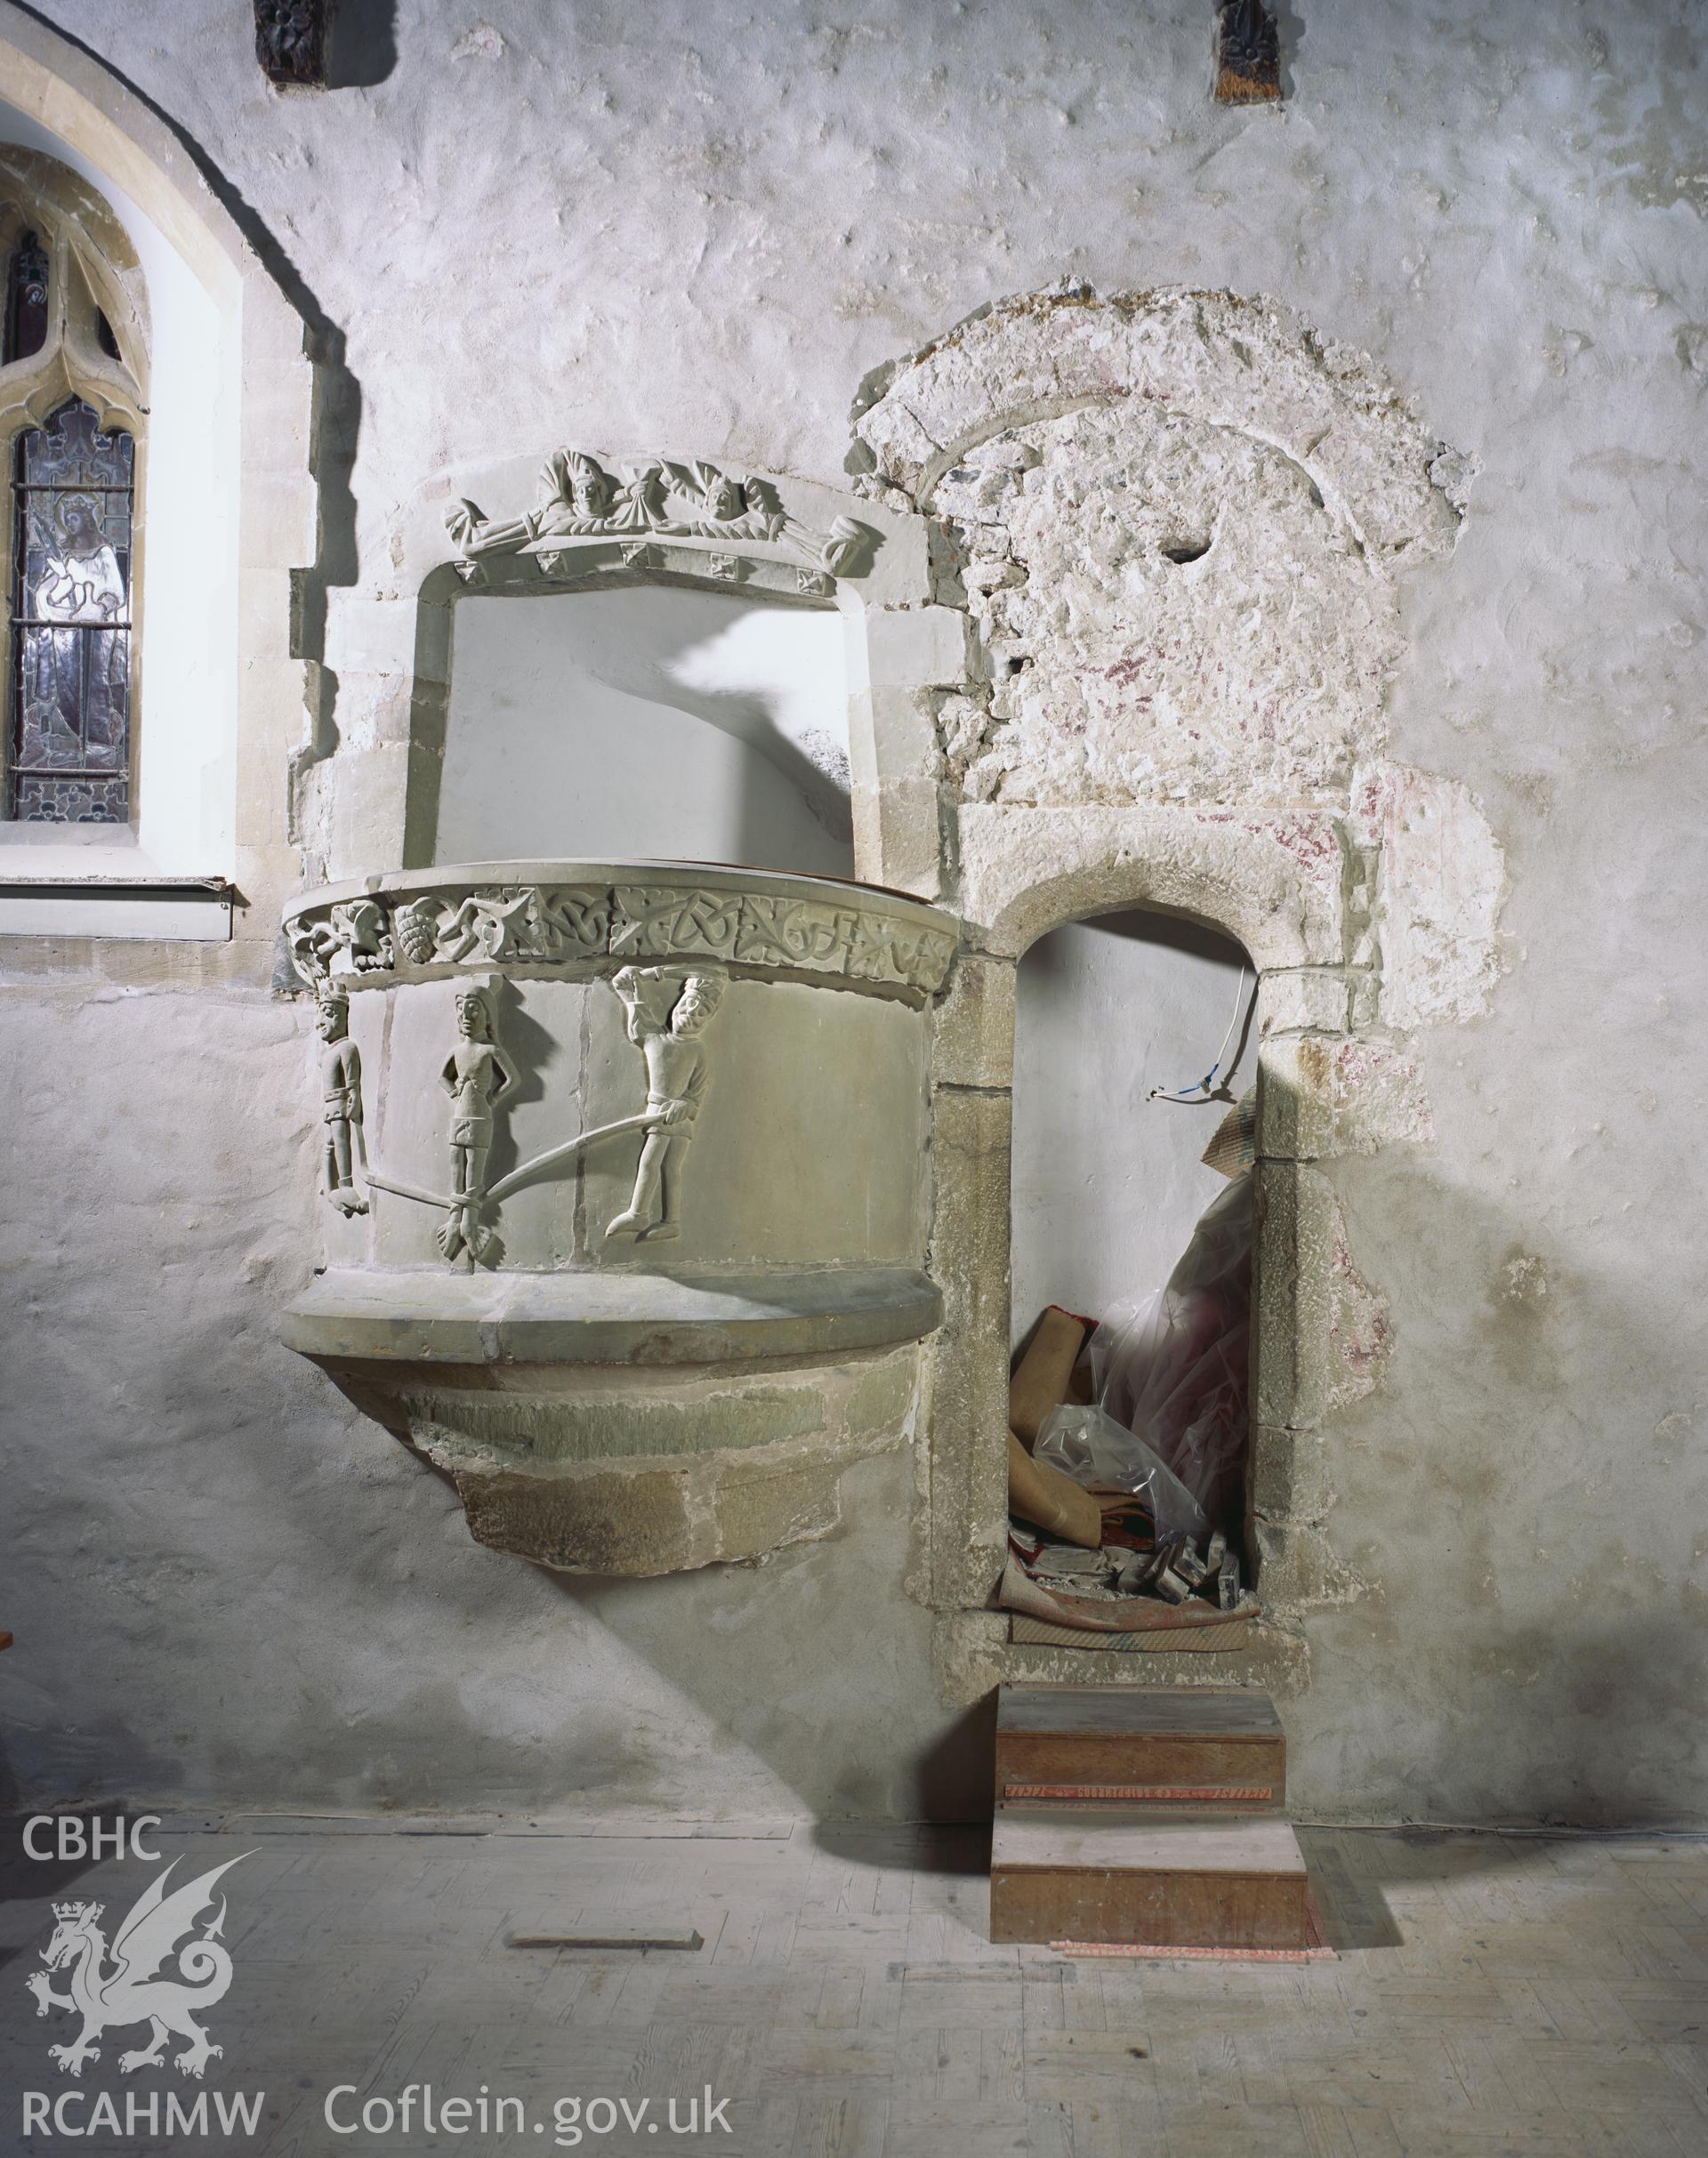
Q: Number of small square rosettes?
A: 5